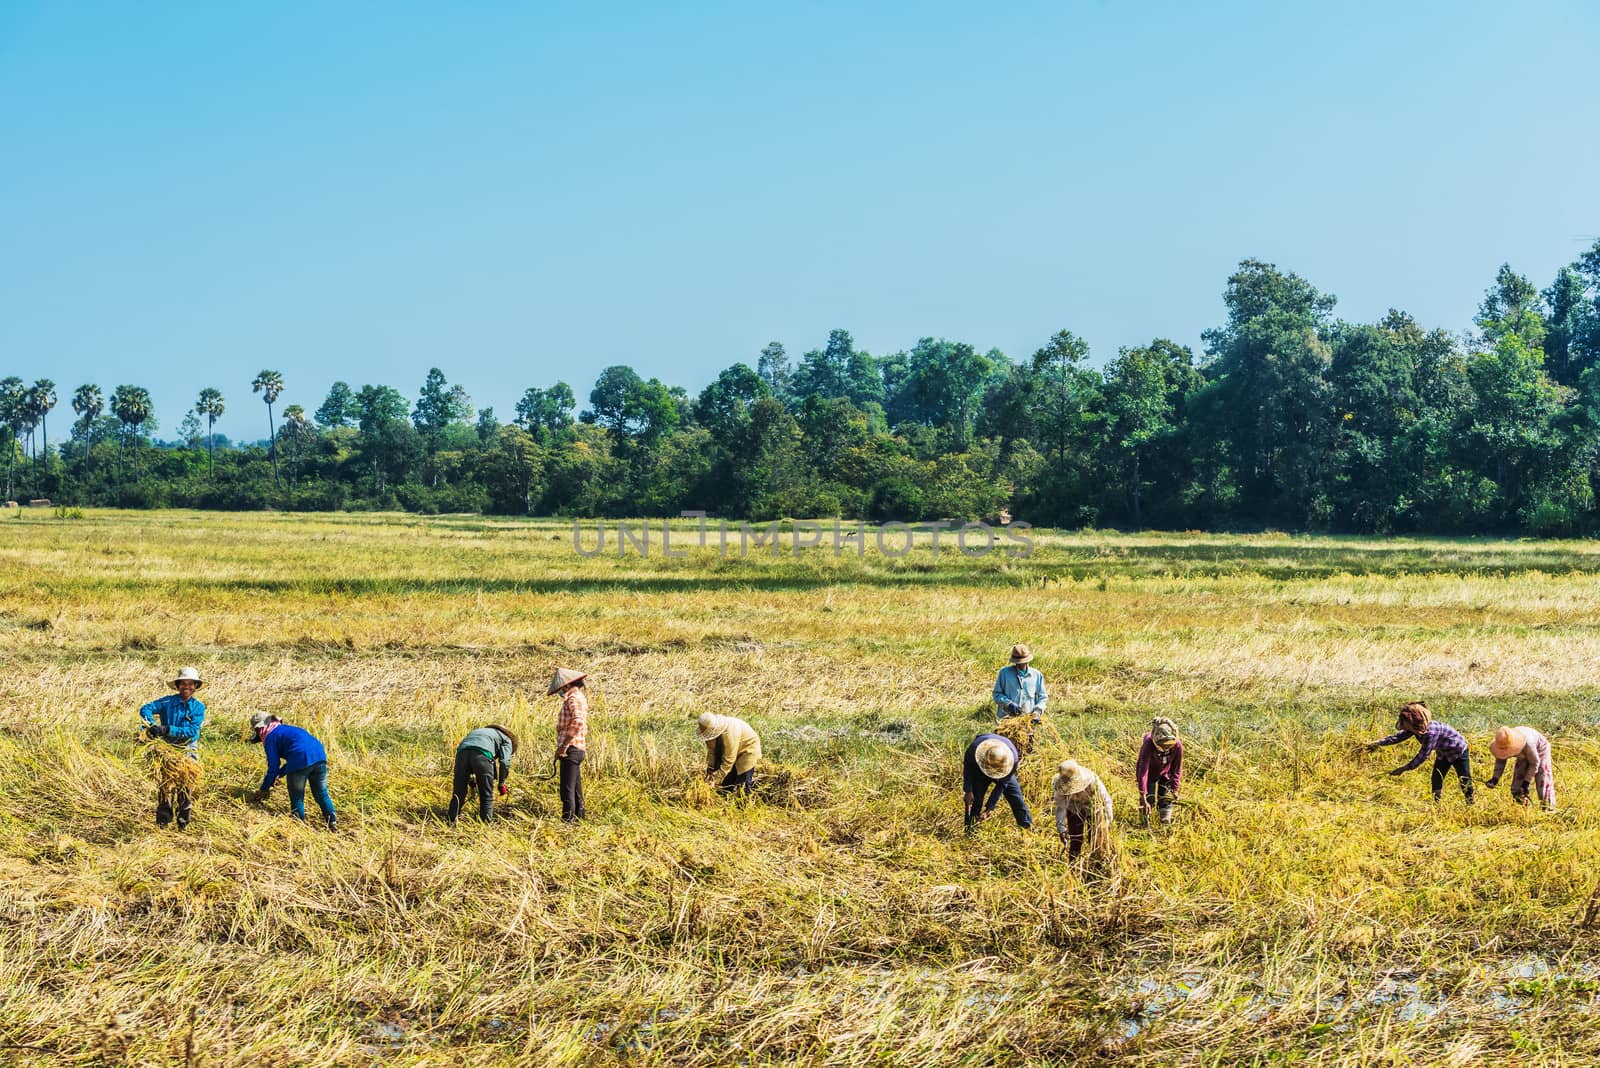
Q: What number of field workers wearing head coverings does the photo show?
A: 11